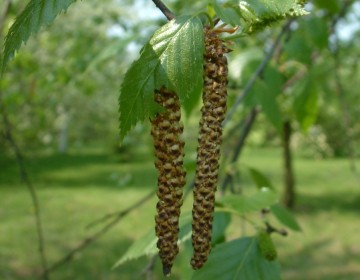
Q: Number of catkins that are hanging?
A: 2